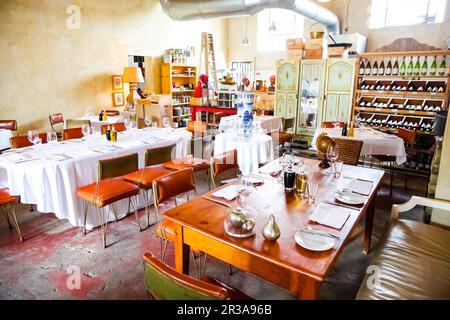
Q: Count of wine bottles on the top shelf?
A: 12